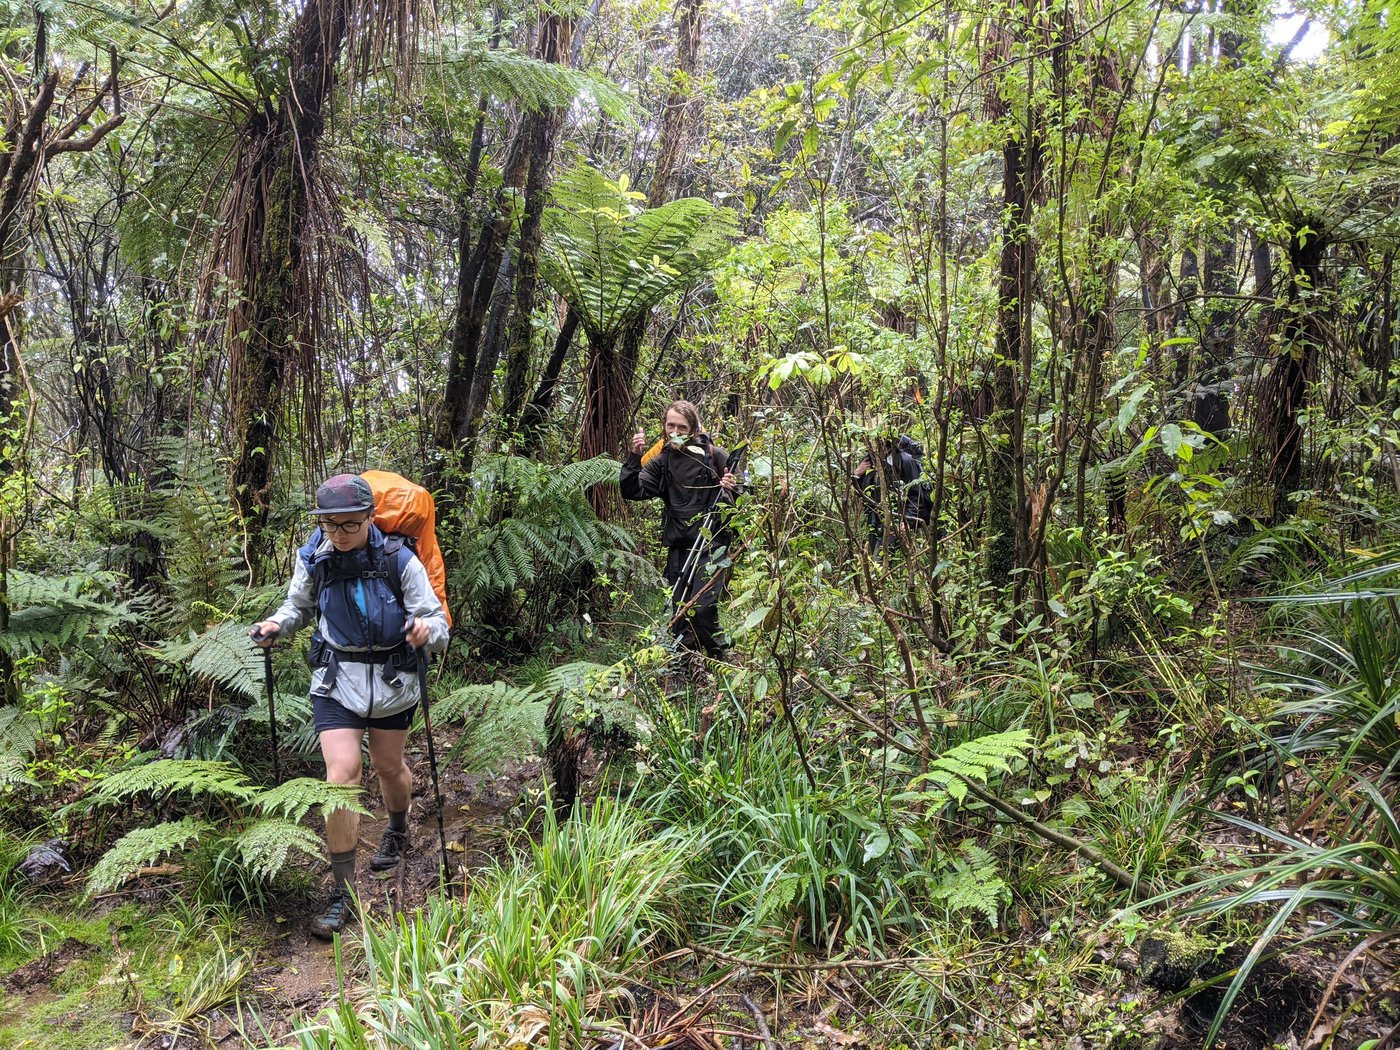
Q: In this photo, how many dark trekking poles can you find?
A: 2